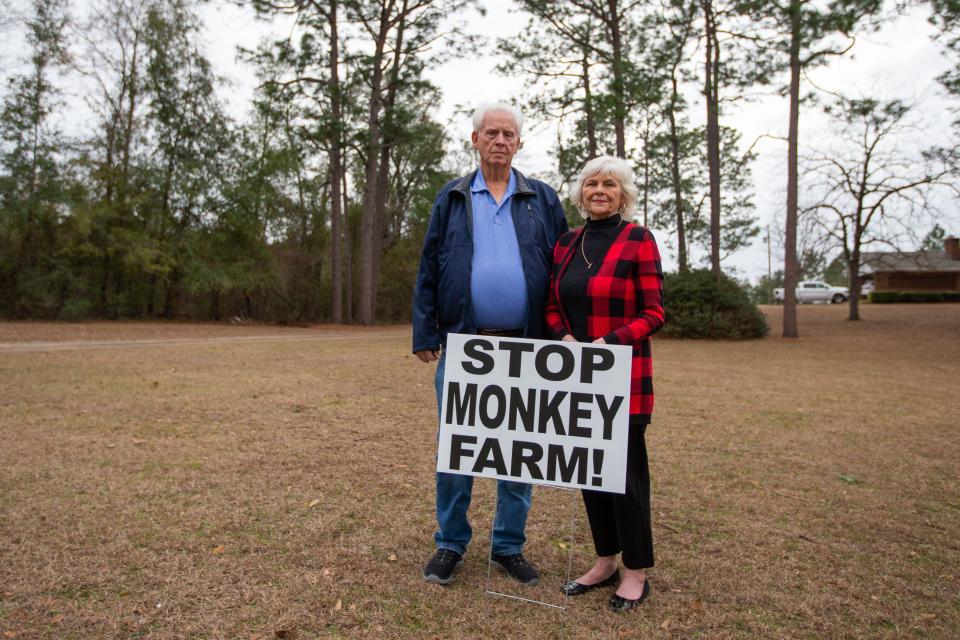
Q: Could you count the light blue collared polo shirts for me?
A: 1